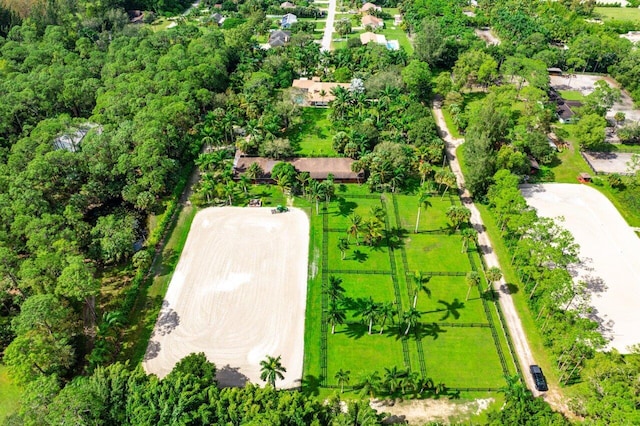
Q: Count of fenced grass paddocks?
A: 8